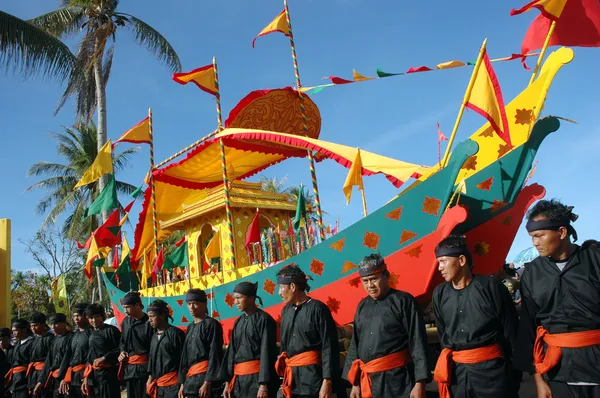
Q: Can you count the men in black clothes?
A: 14